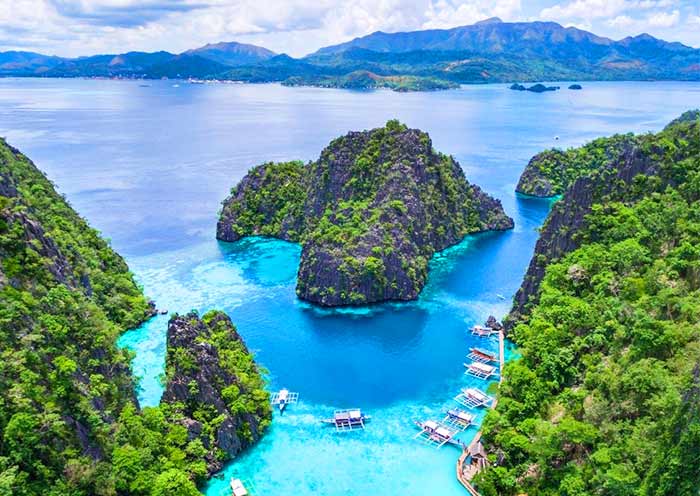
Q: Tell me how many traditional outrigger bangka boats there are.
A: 9